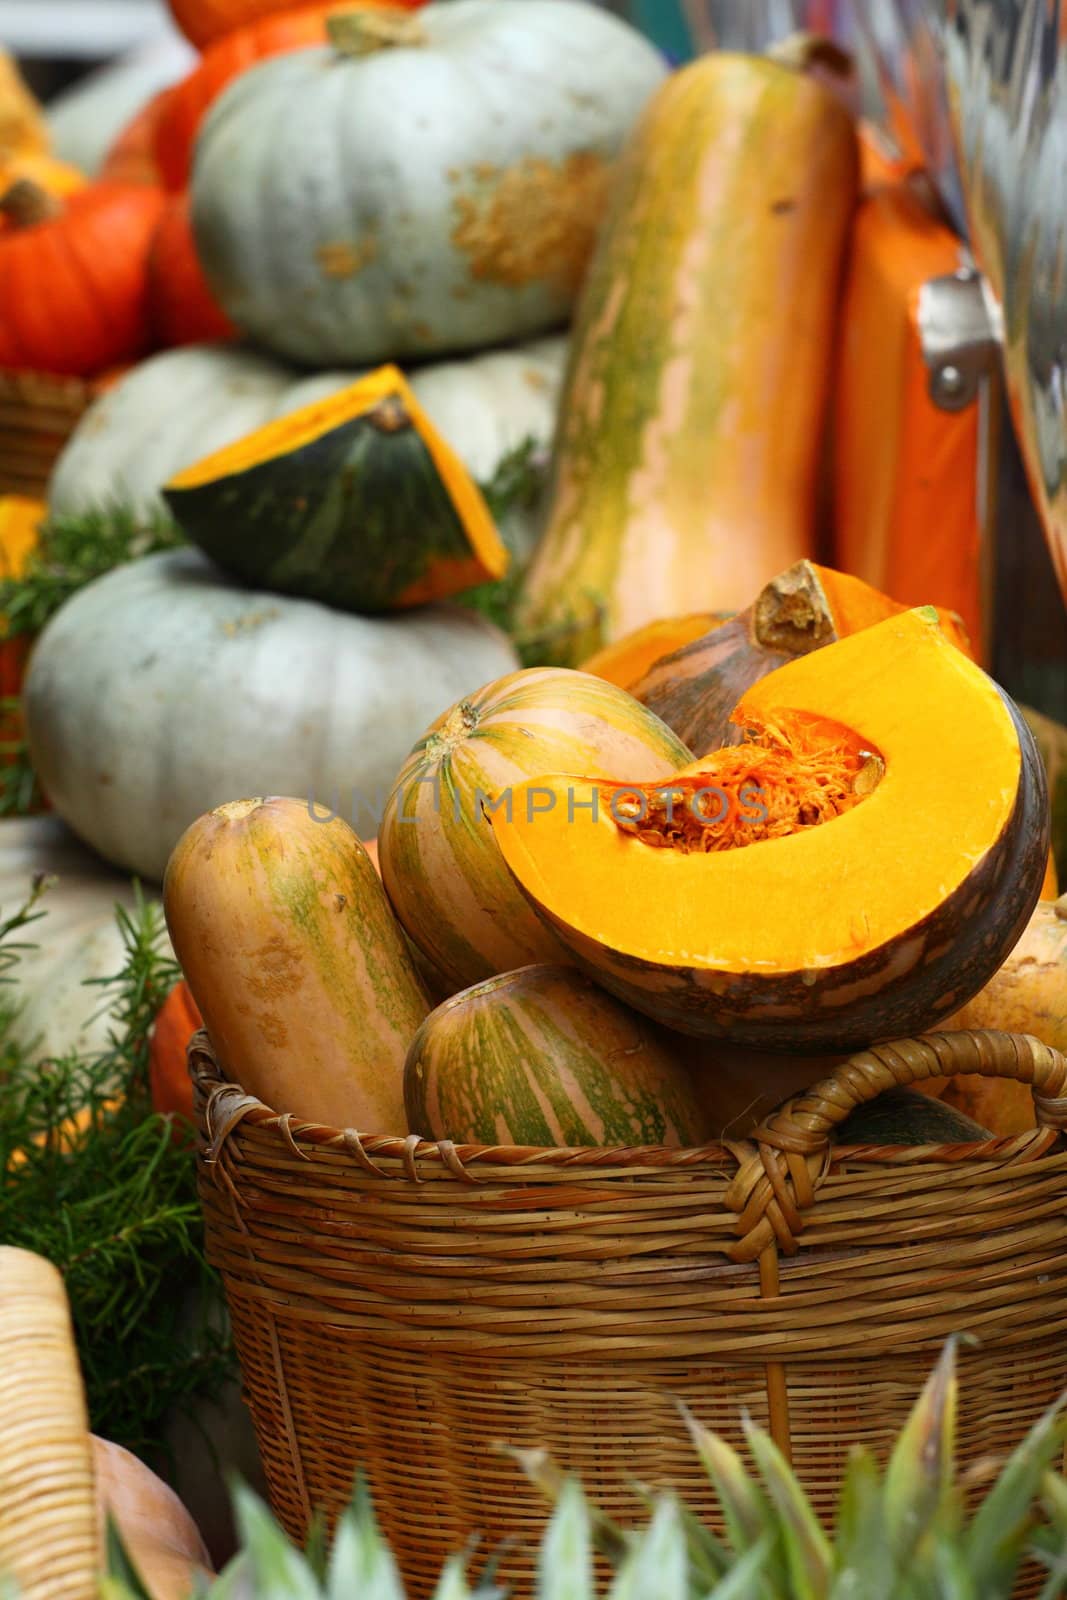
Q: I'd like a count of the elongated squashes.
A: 2